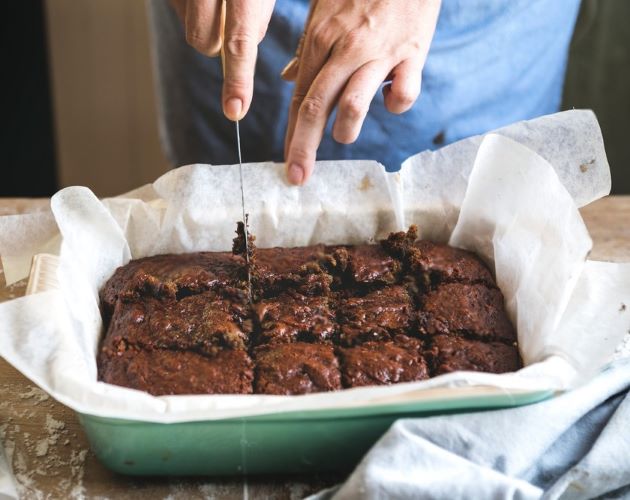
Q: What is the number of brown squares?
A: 12